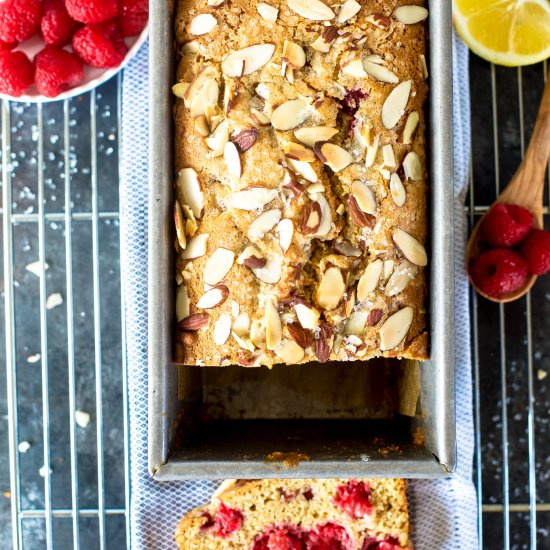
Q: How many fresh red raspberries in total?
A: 10